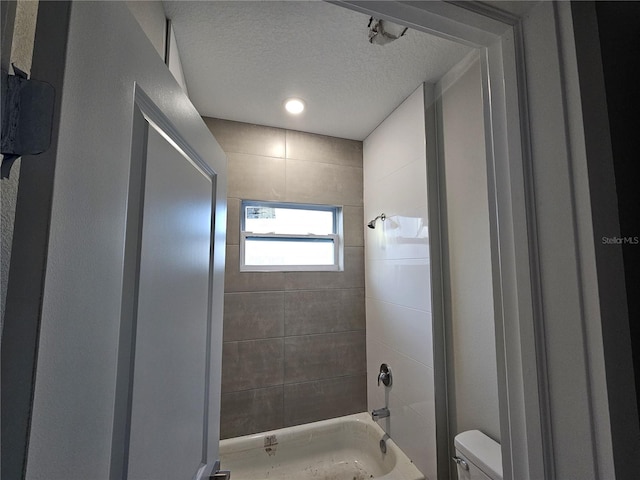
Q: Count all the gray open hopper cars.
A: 0